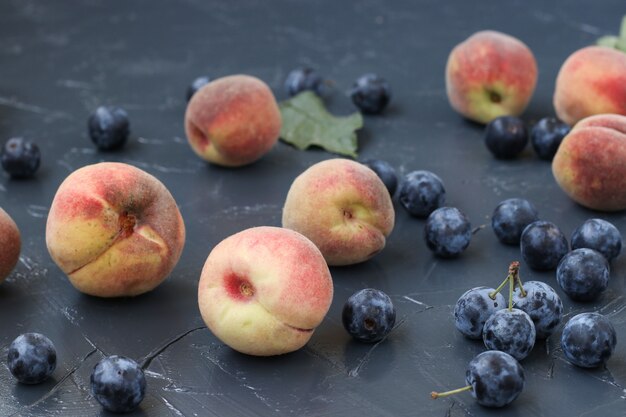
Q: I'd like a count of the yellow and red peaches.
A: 8